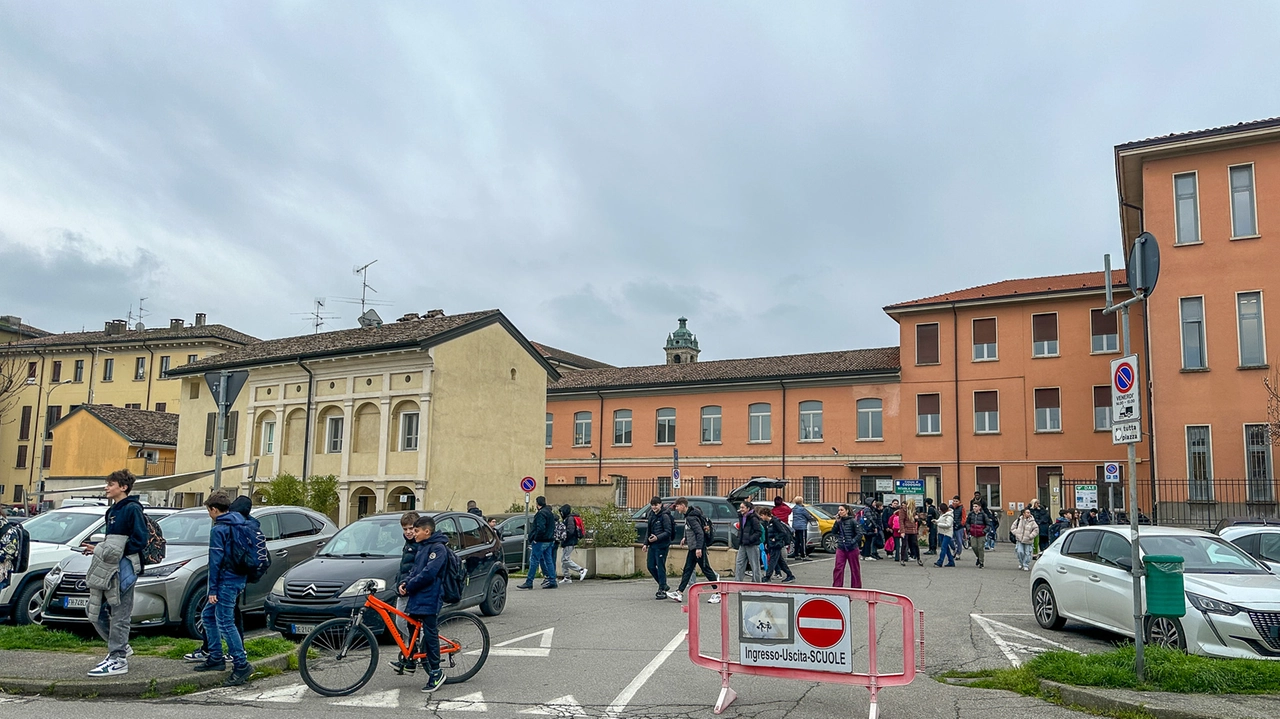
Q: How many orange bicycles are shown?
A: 1